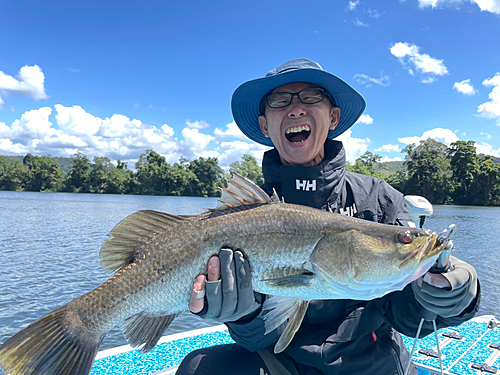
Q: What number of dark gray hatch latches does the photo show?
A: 4